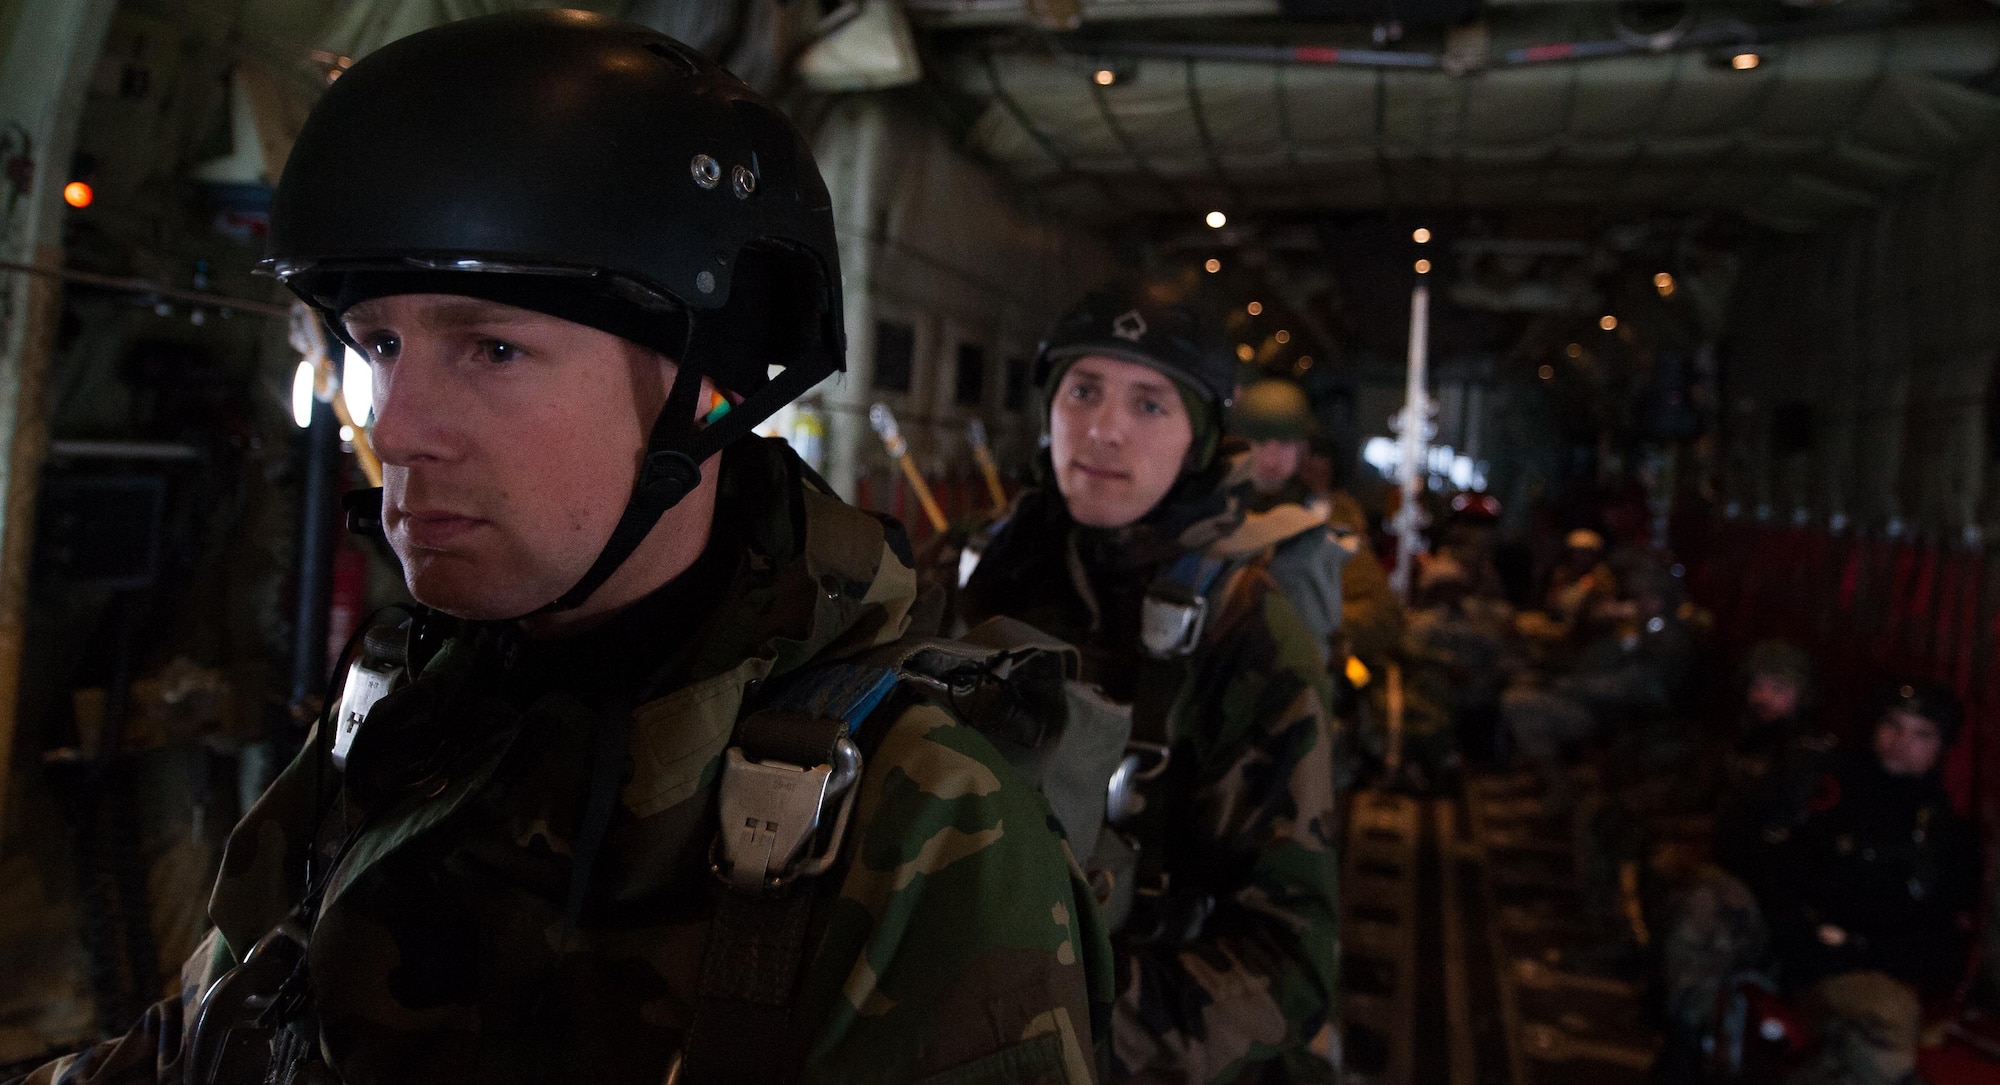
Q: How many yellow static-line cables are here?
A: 3